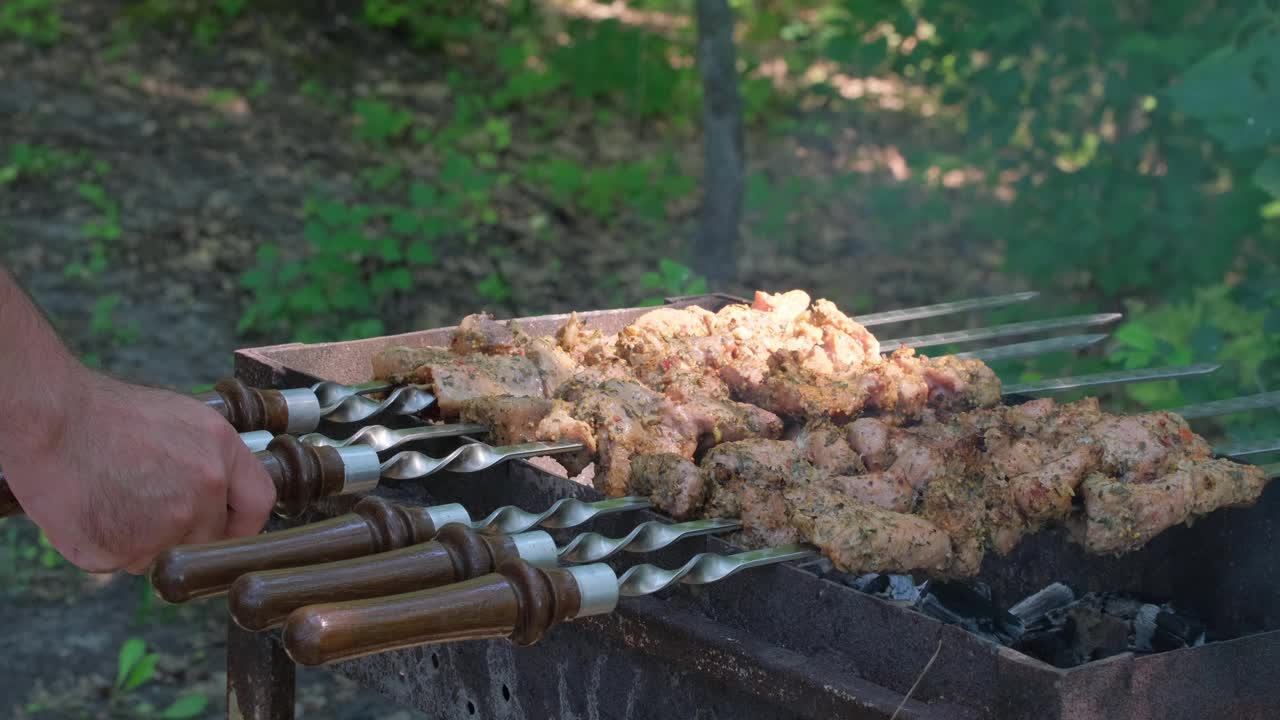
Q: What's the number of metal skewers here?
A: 7